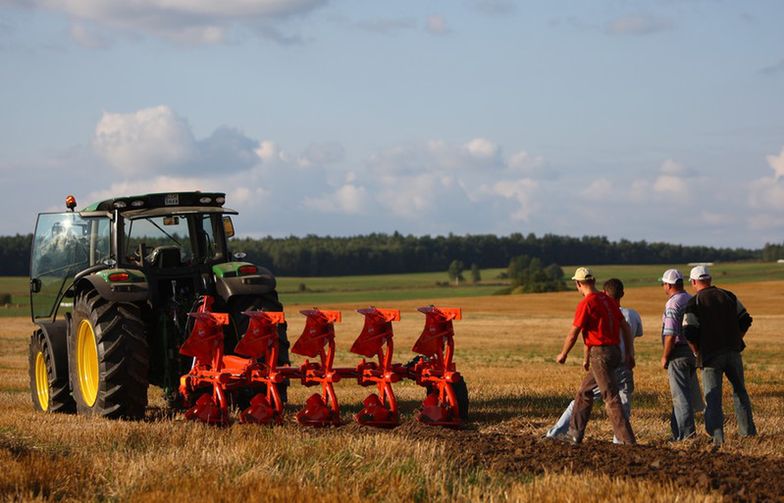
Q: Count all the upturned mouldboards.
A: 5